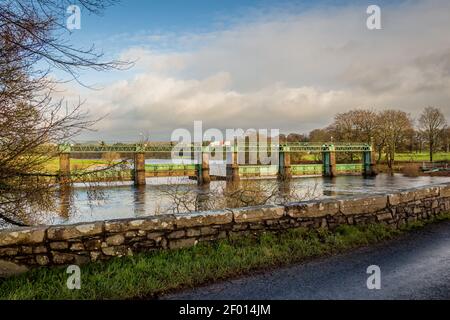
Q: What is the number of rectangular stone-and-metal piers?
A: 7